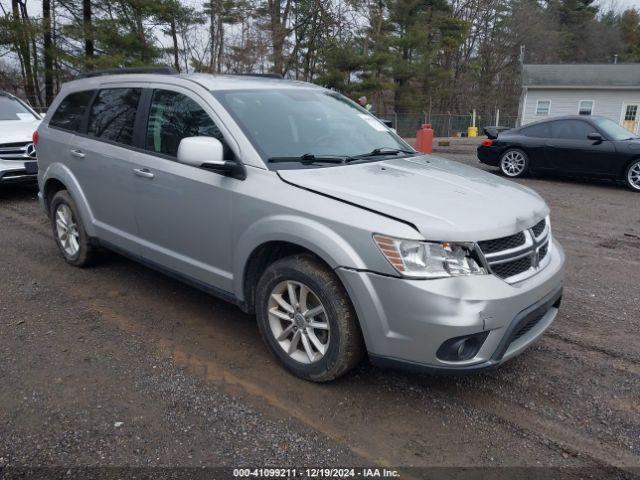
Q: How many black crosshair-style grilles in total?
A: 1